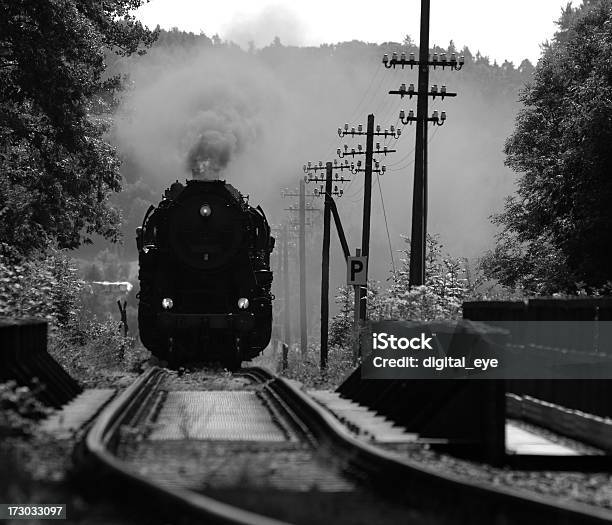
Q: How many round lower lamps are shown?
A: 2